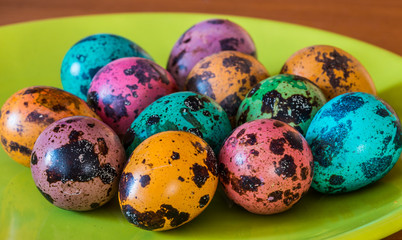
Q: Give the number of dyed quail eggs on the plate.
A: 12